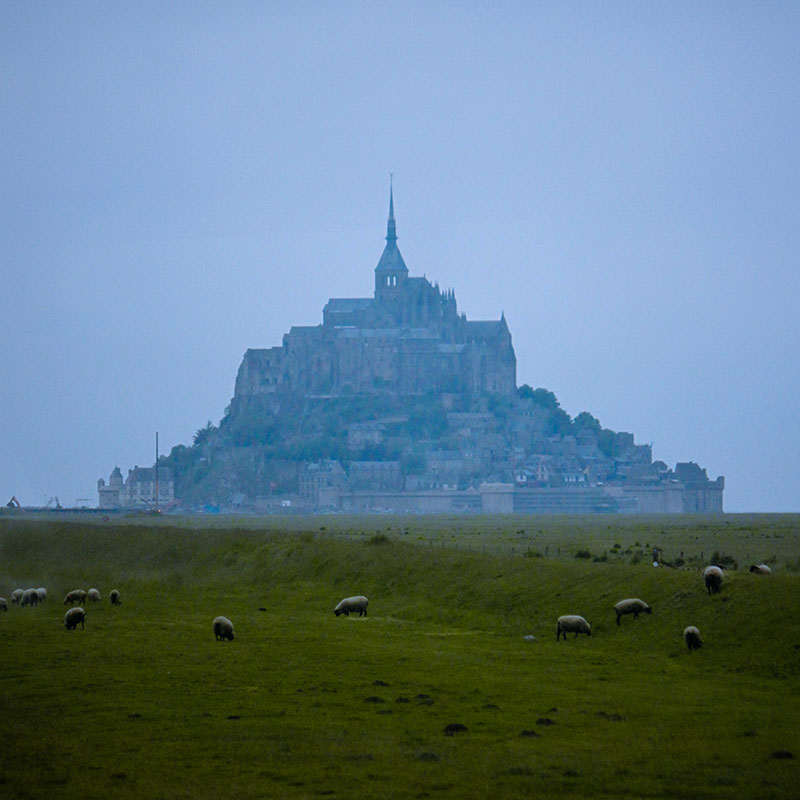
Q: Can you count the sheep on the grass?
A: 15